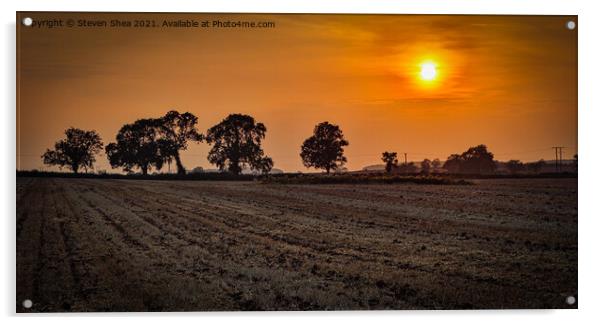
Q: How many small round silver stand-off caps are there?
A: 4